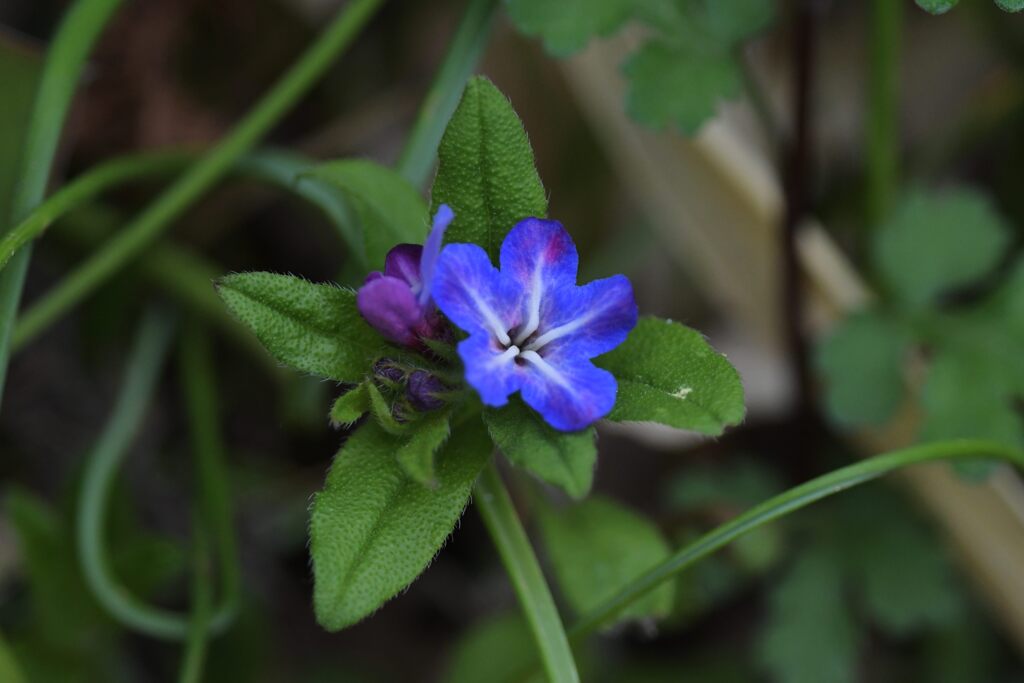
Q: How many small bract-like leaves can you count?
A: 3